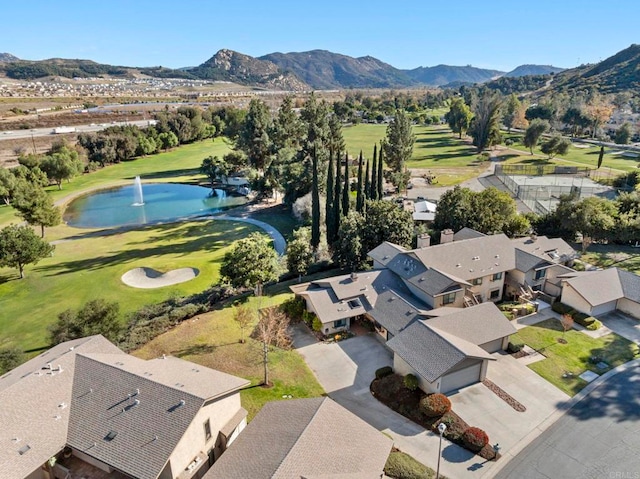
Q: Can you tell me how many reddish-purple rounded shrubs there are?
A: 2